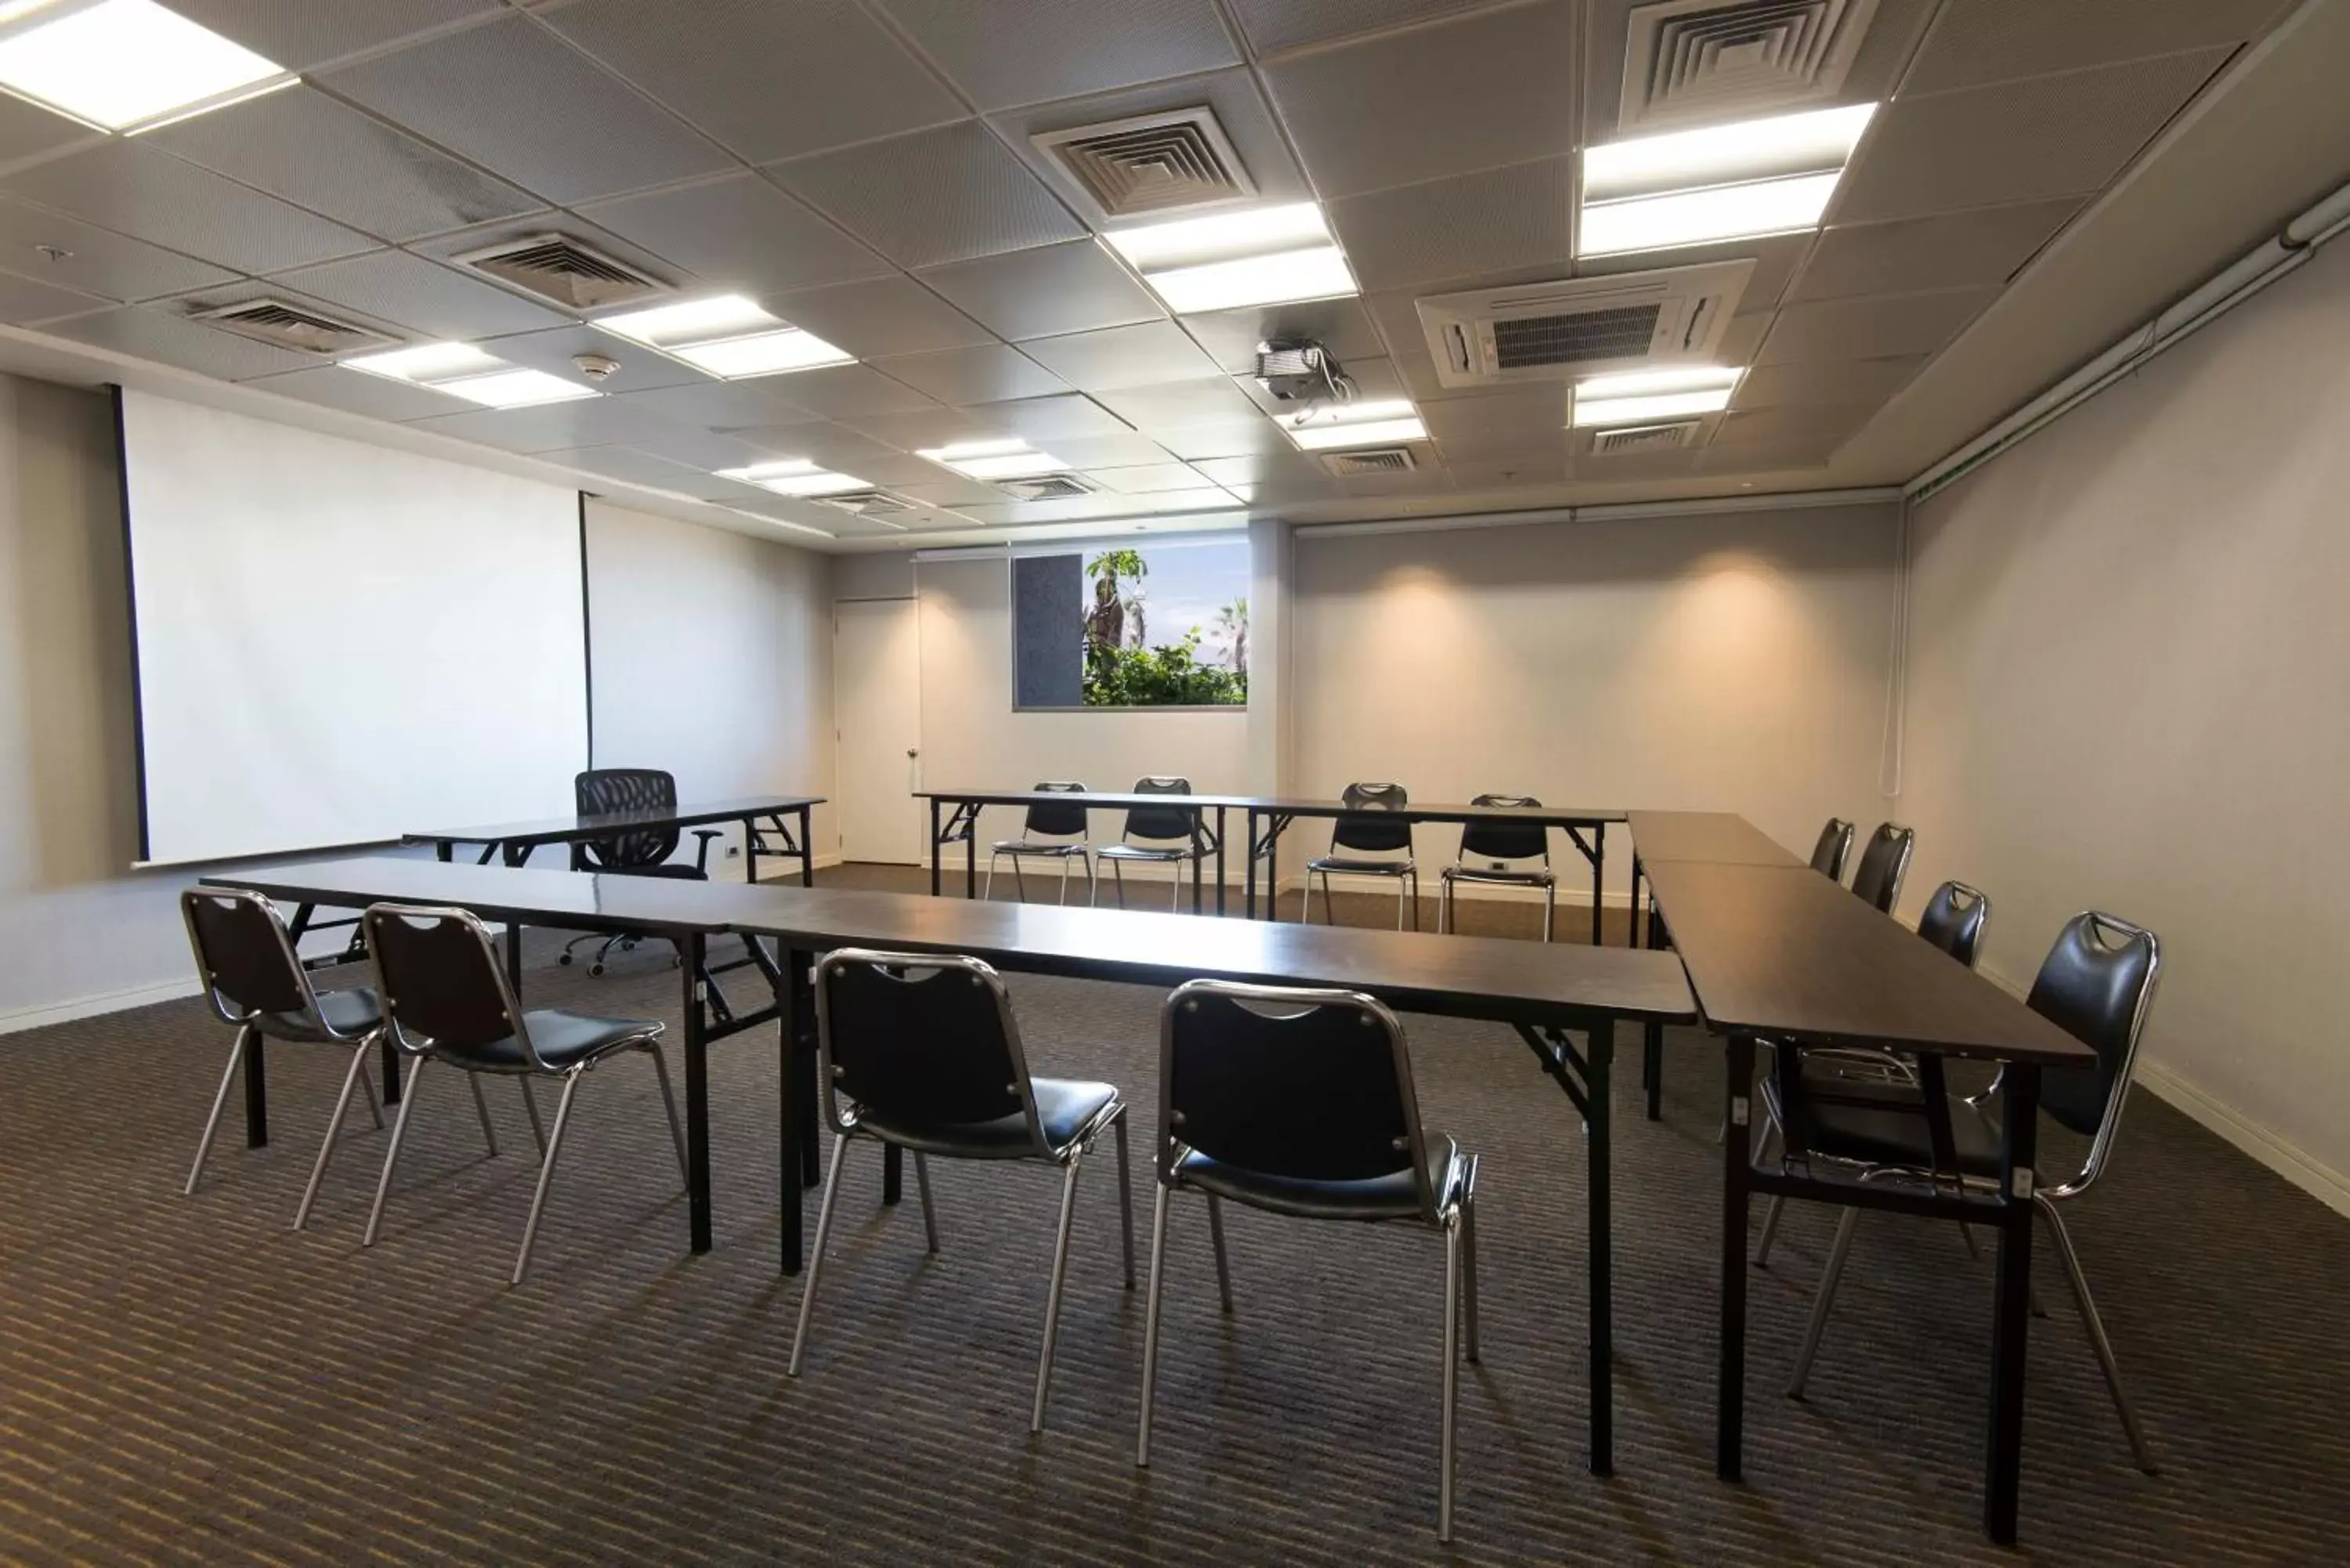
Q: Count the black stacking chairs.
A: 12